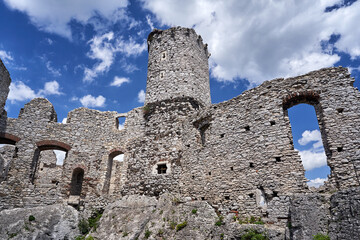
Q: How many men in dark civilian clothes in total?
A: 0